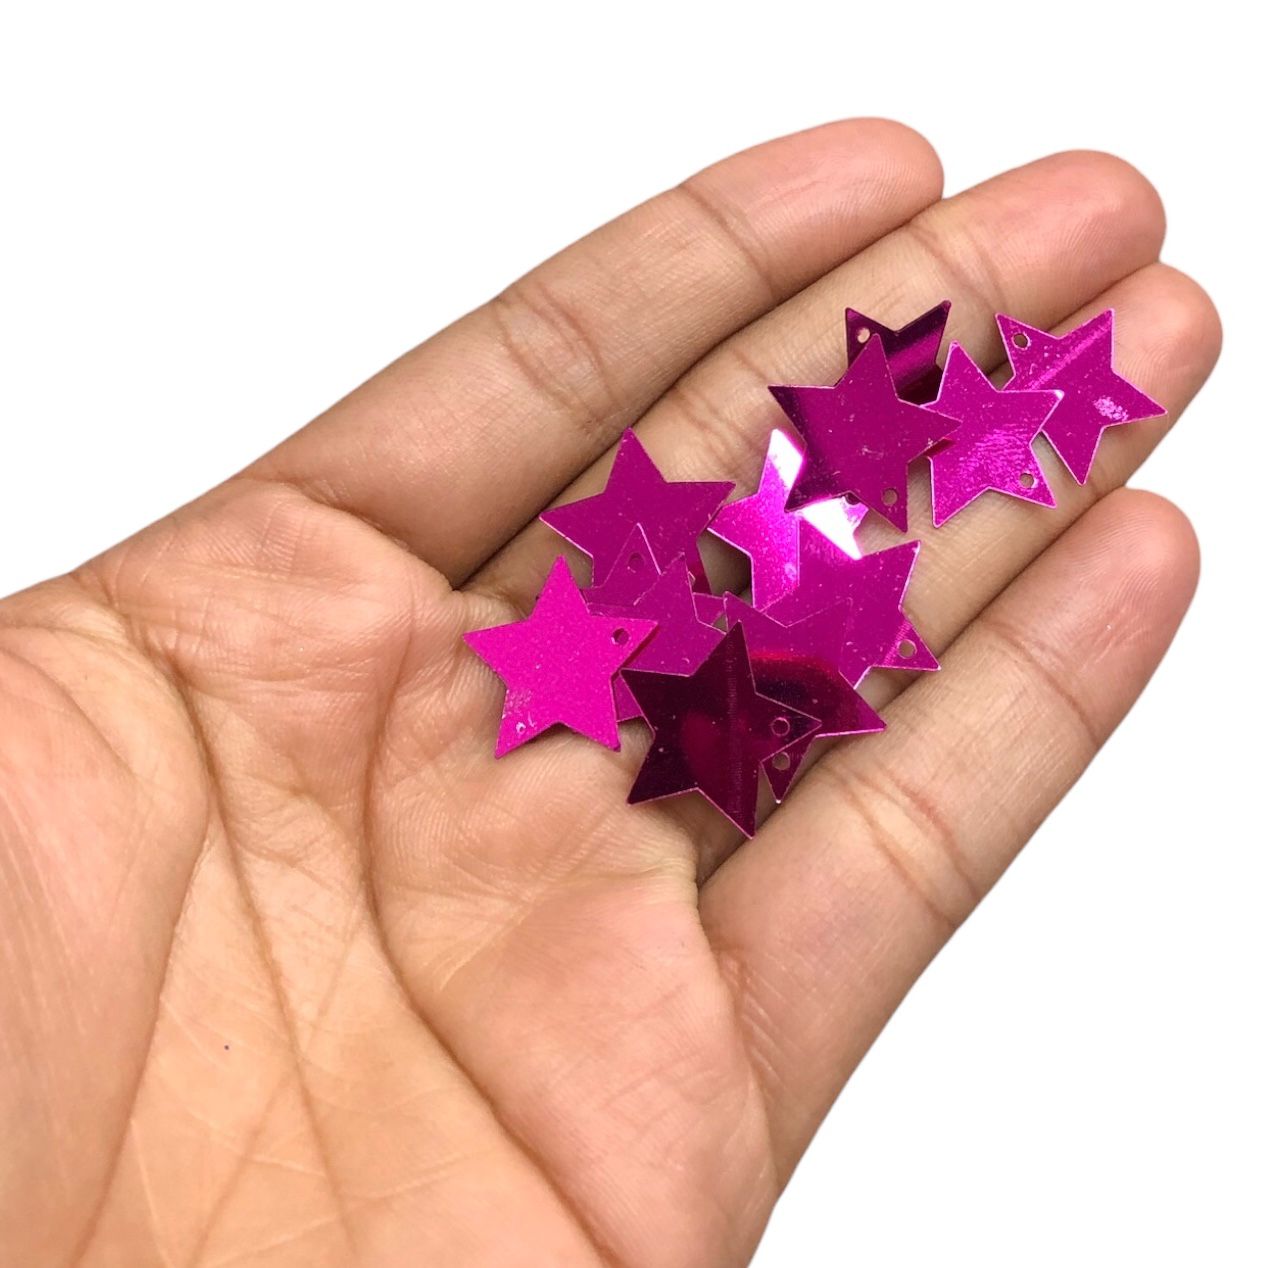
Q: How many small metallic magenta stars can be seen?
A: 12